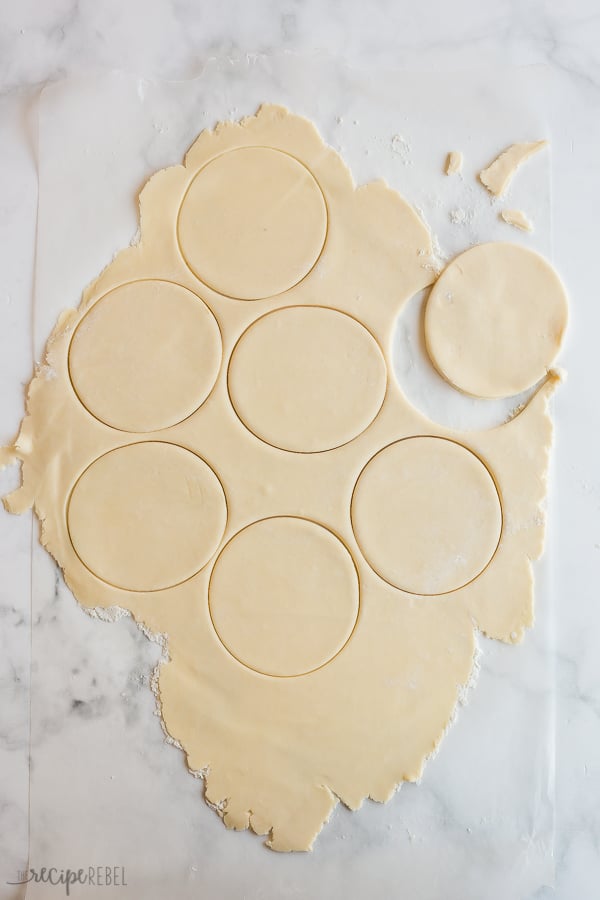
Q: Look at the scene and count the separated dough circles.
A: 1